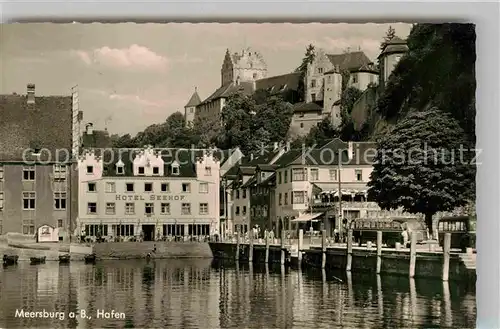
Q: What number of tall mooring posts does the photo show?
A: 10